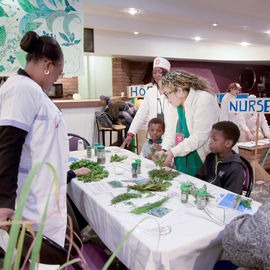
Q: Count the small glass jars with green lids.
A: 7